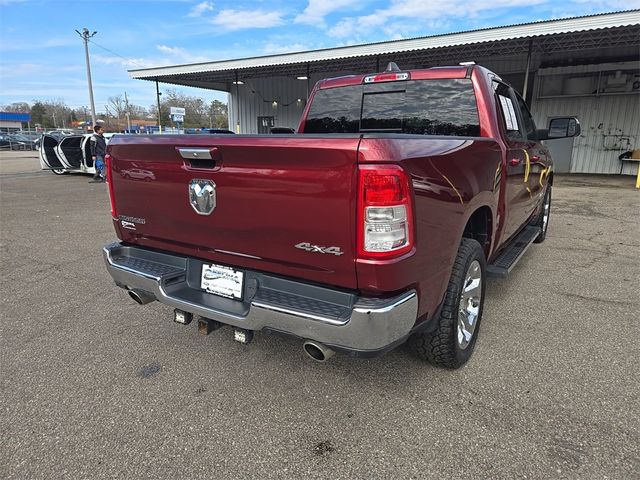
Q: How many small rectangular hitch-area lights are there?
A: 2